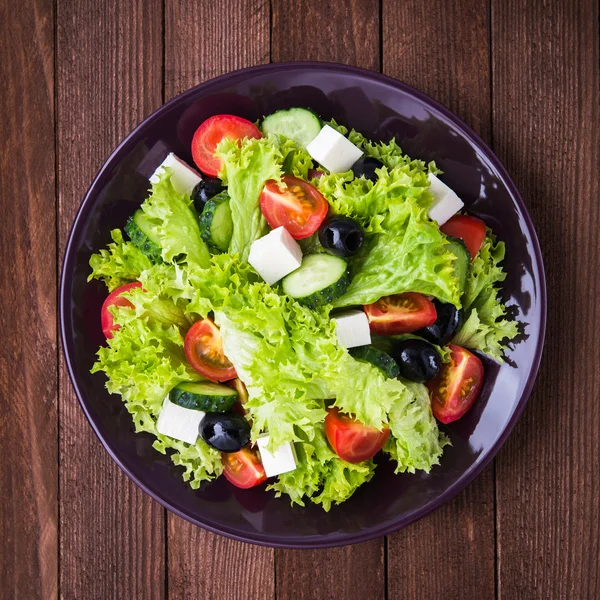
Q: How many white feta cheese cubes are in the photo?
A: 7